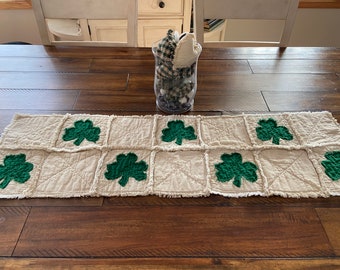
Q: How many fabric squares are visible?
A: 14